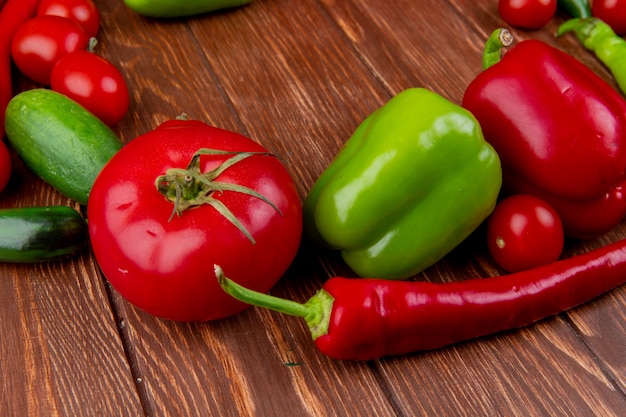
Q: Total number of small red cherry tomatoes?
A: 7